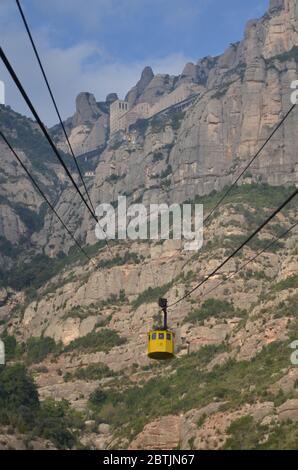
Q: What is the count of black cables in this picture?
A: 6